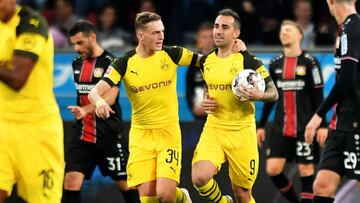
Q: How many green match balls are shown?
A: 0